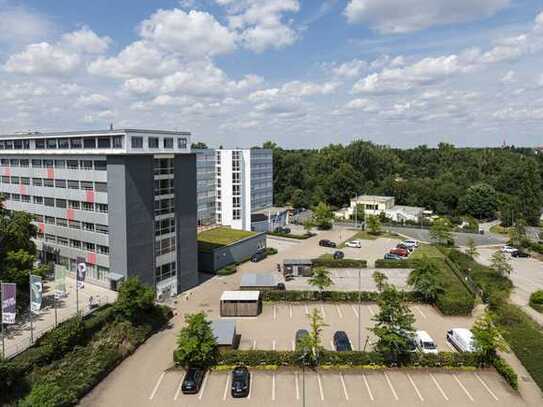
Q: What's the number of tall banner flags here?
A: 4